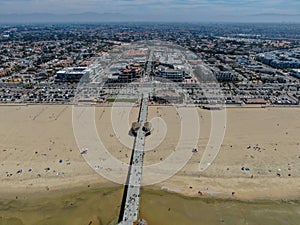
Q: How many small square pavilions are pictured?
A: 2